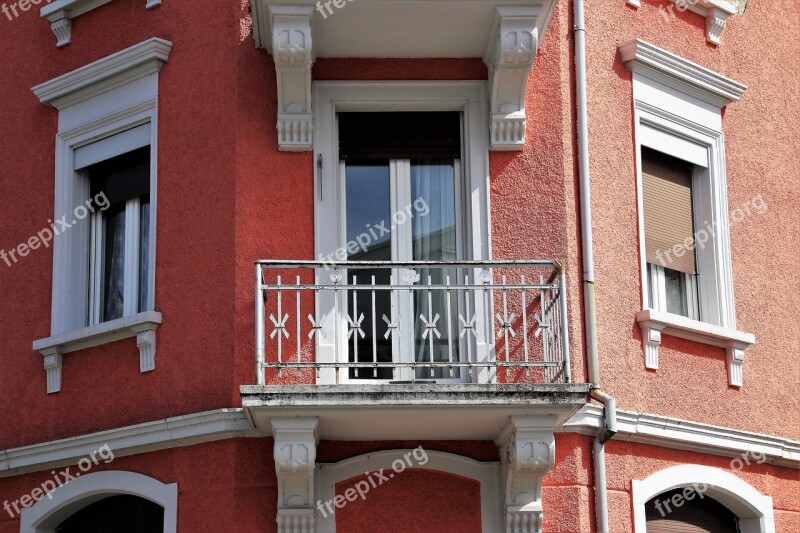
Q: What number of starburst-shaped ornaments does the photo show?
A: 8